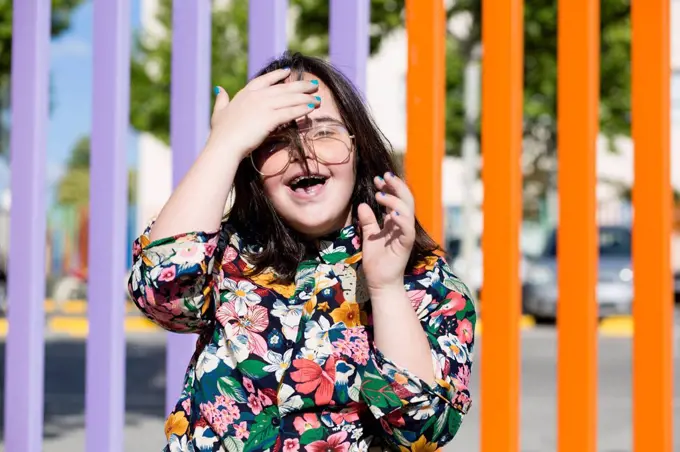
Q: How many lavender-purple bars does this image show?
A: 5